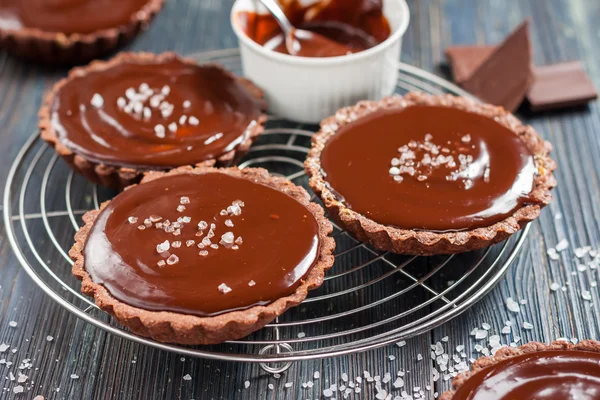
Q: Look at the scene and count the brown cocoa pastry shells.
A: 5